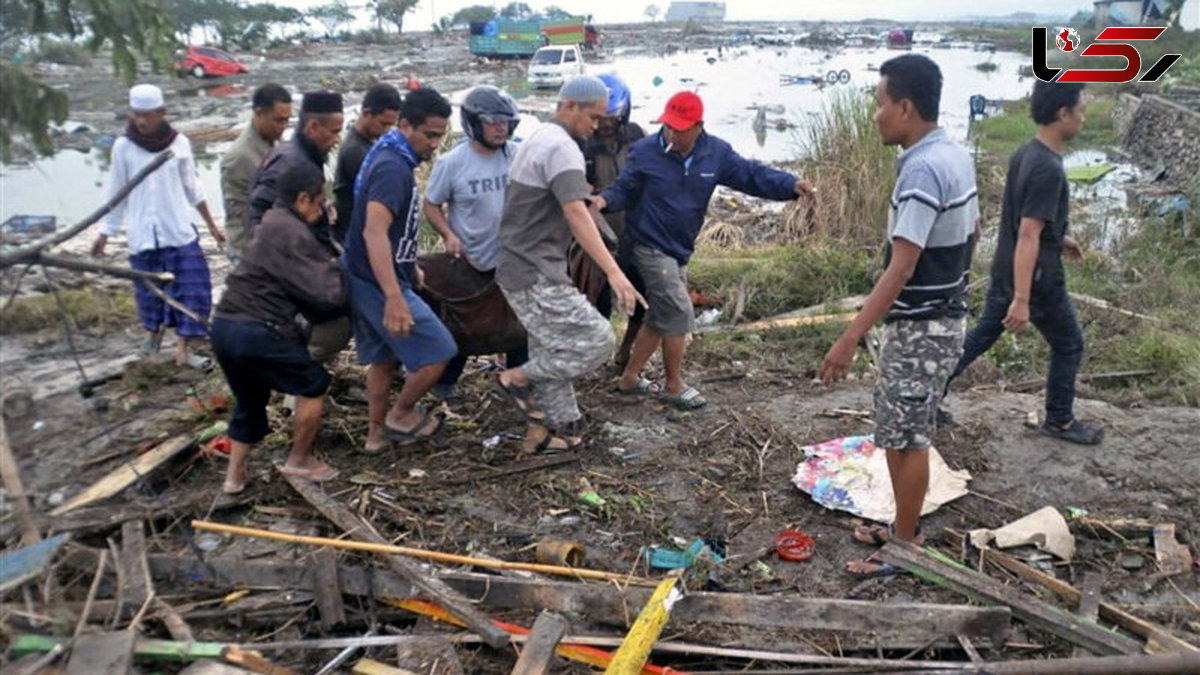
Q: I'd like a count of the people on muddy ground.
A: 12